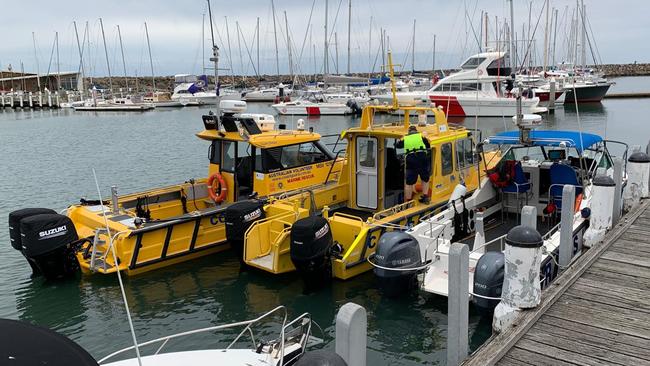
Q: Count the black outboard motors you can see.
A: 4